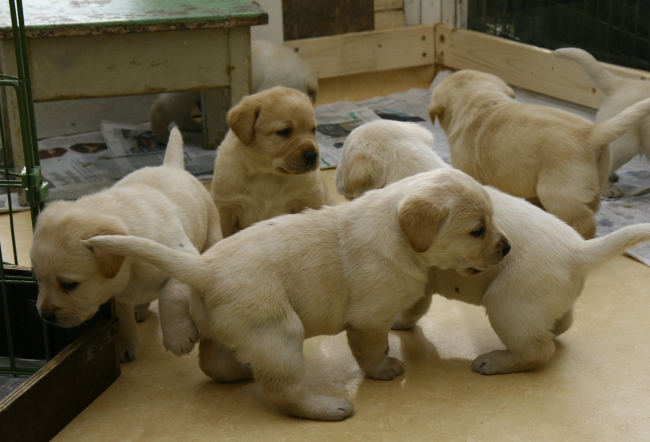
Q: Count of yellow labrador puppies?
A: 7